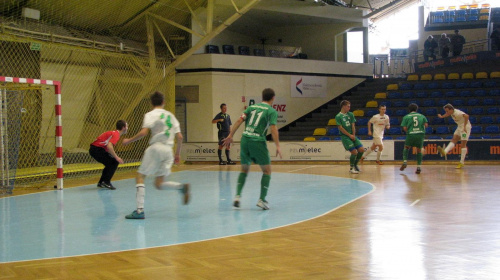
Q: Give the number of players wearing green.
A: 3